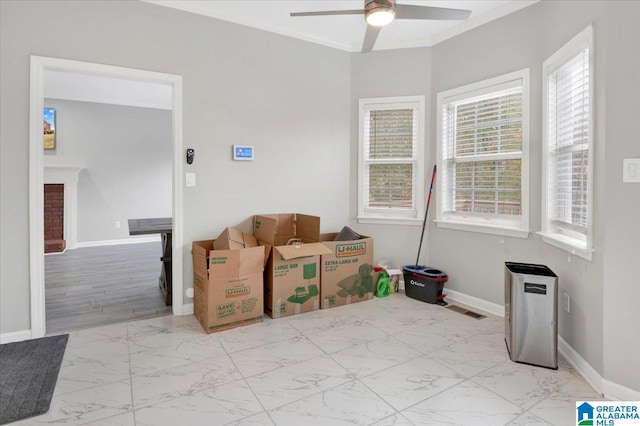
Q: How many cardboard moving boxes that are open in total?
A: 3